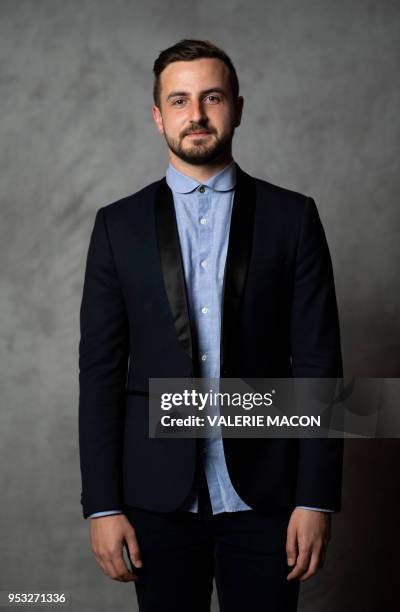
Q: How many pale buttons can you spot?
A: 4